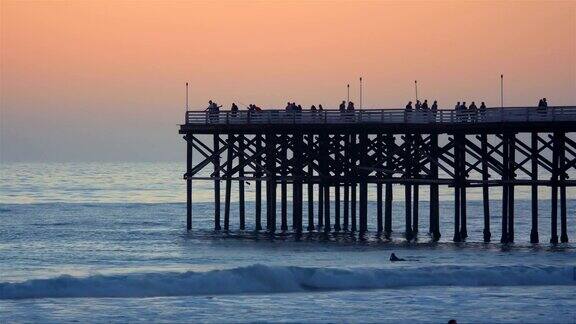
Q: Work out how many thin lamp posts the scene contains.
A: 5